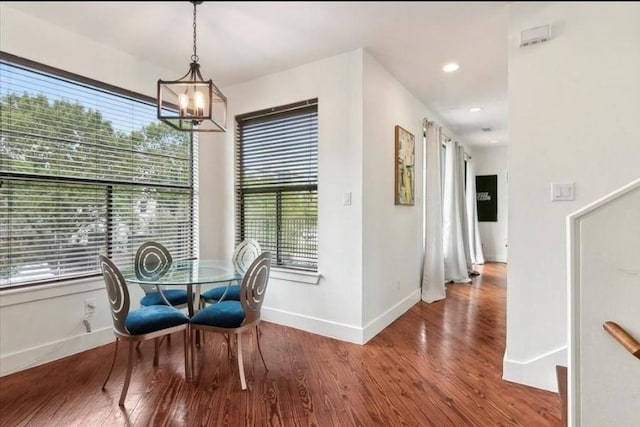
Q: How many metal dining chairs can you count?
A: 4